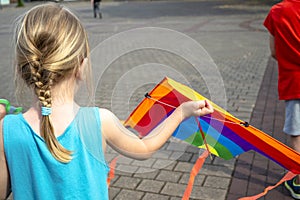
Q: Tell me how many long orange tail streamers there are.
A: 3